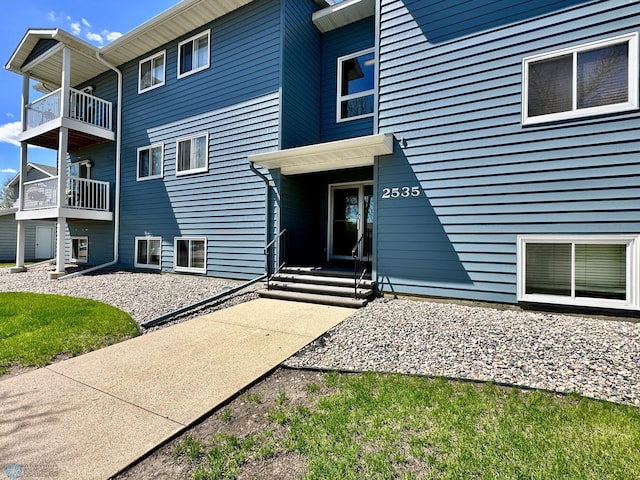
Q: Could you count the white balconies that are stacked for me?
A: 2